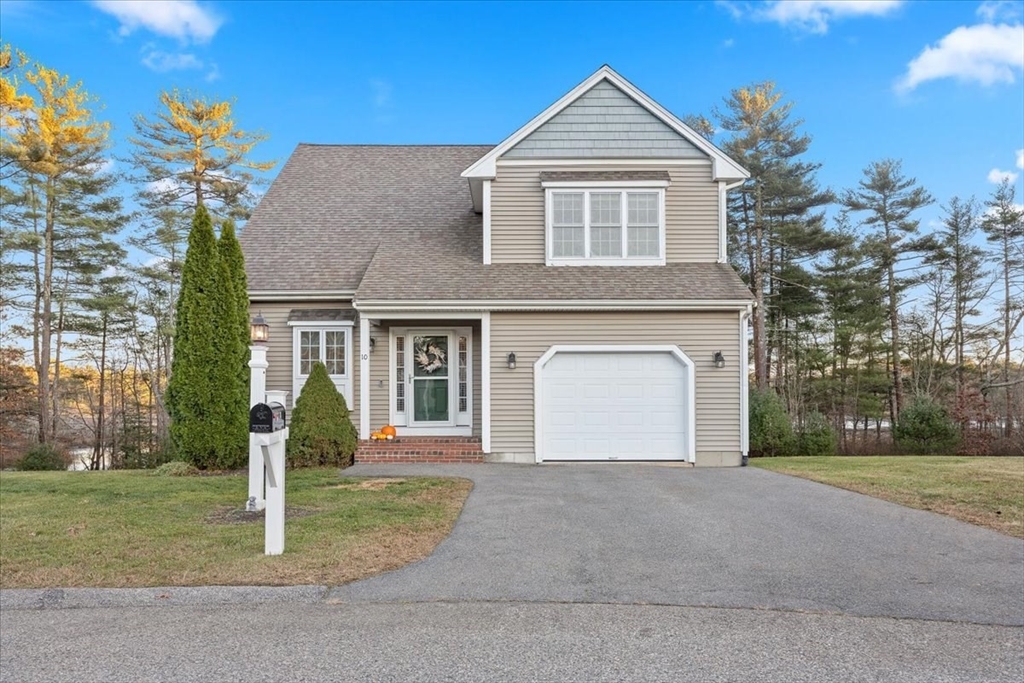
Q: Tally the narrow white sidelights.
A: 2